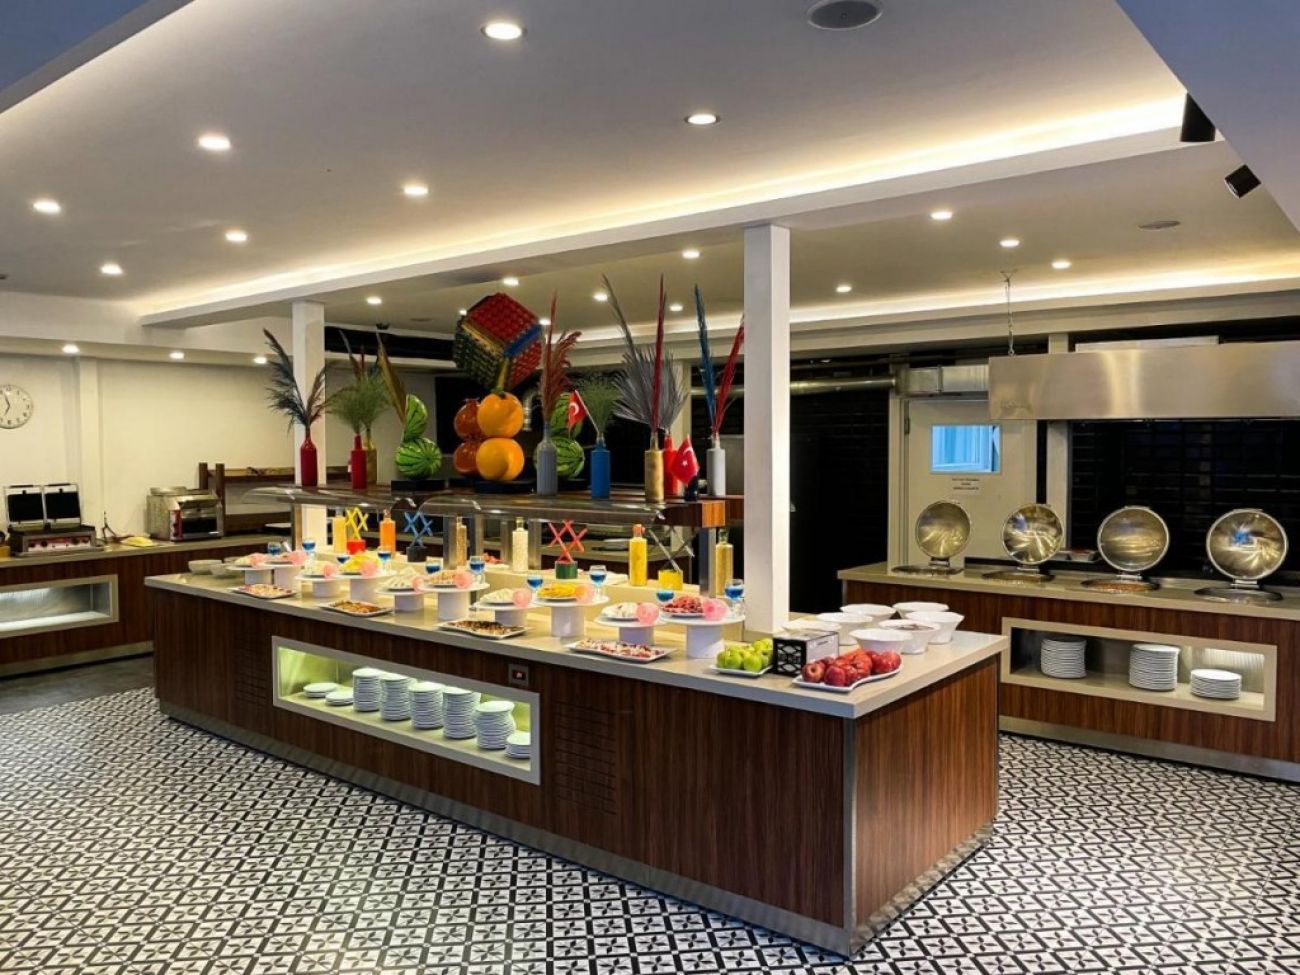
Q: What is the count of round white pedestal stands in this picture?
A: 10